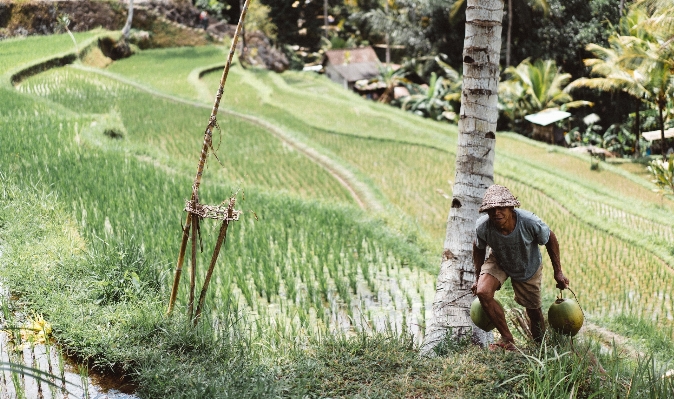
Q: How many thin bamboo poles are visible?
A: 3